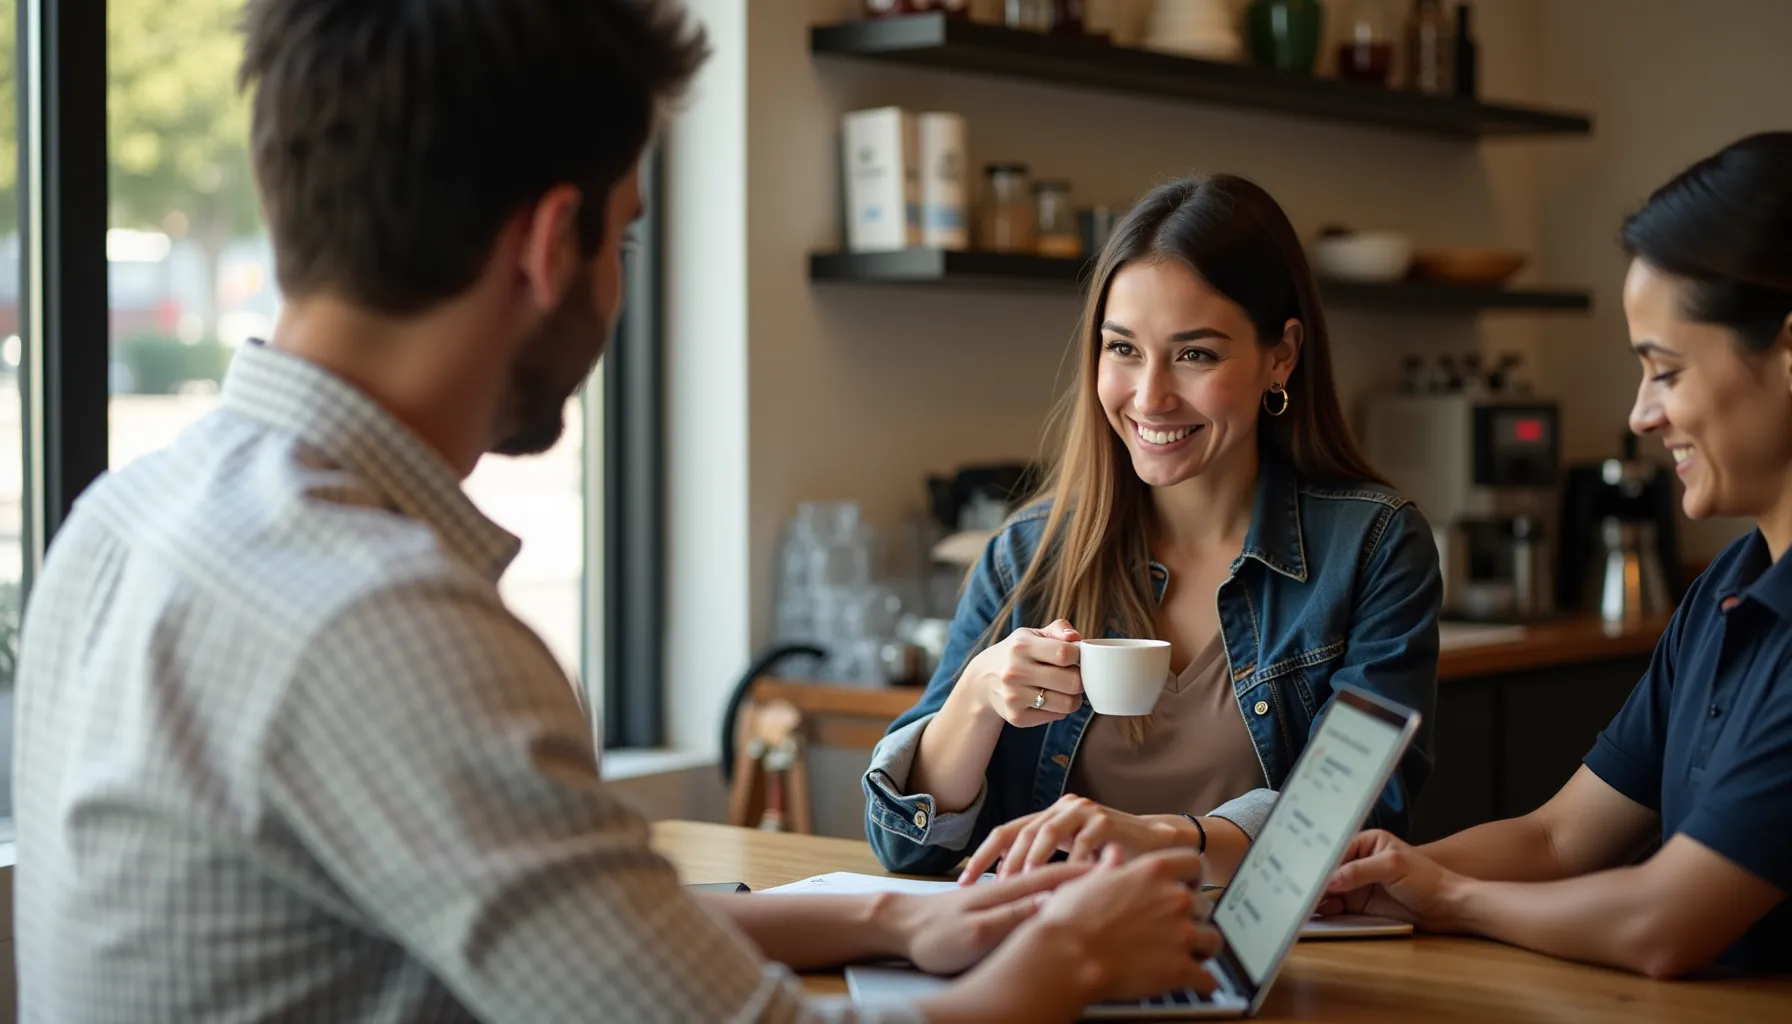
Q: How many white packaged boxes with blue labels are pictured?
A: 2